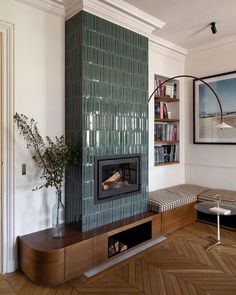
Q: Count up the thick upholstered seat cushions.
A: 2